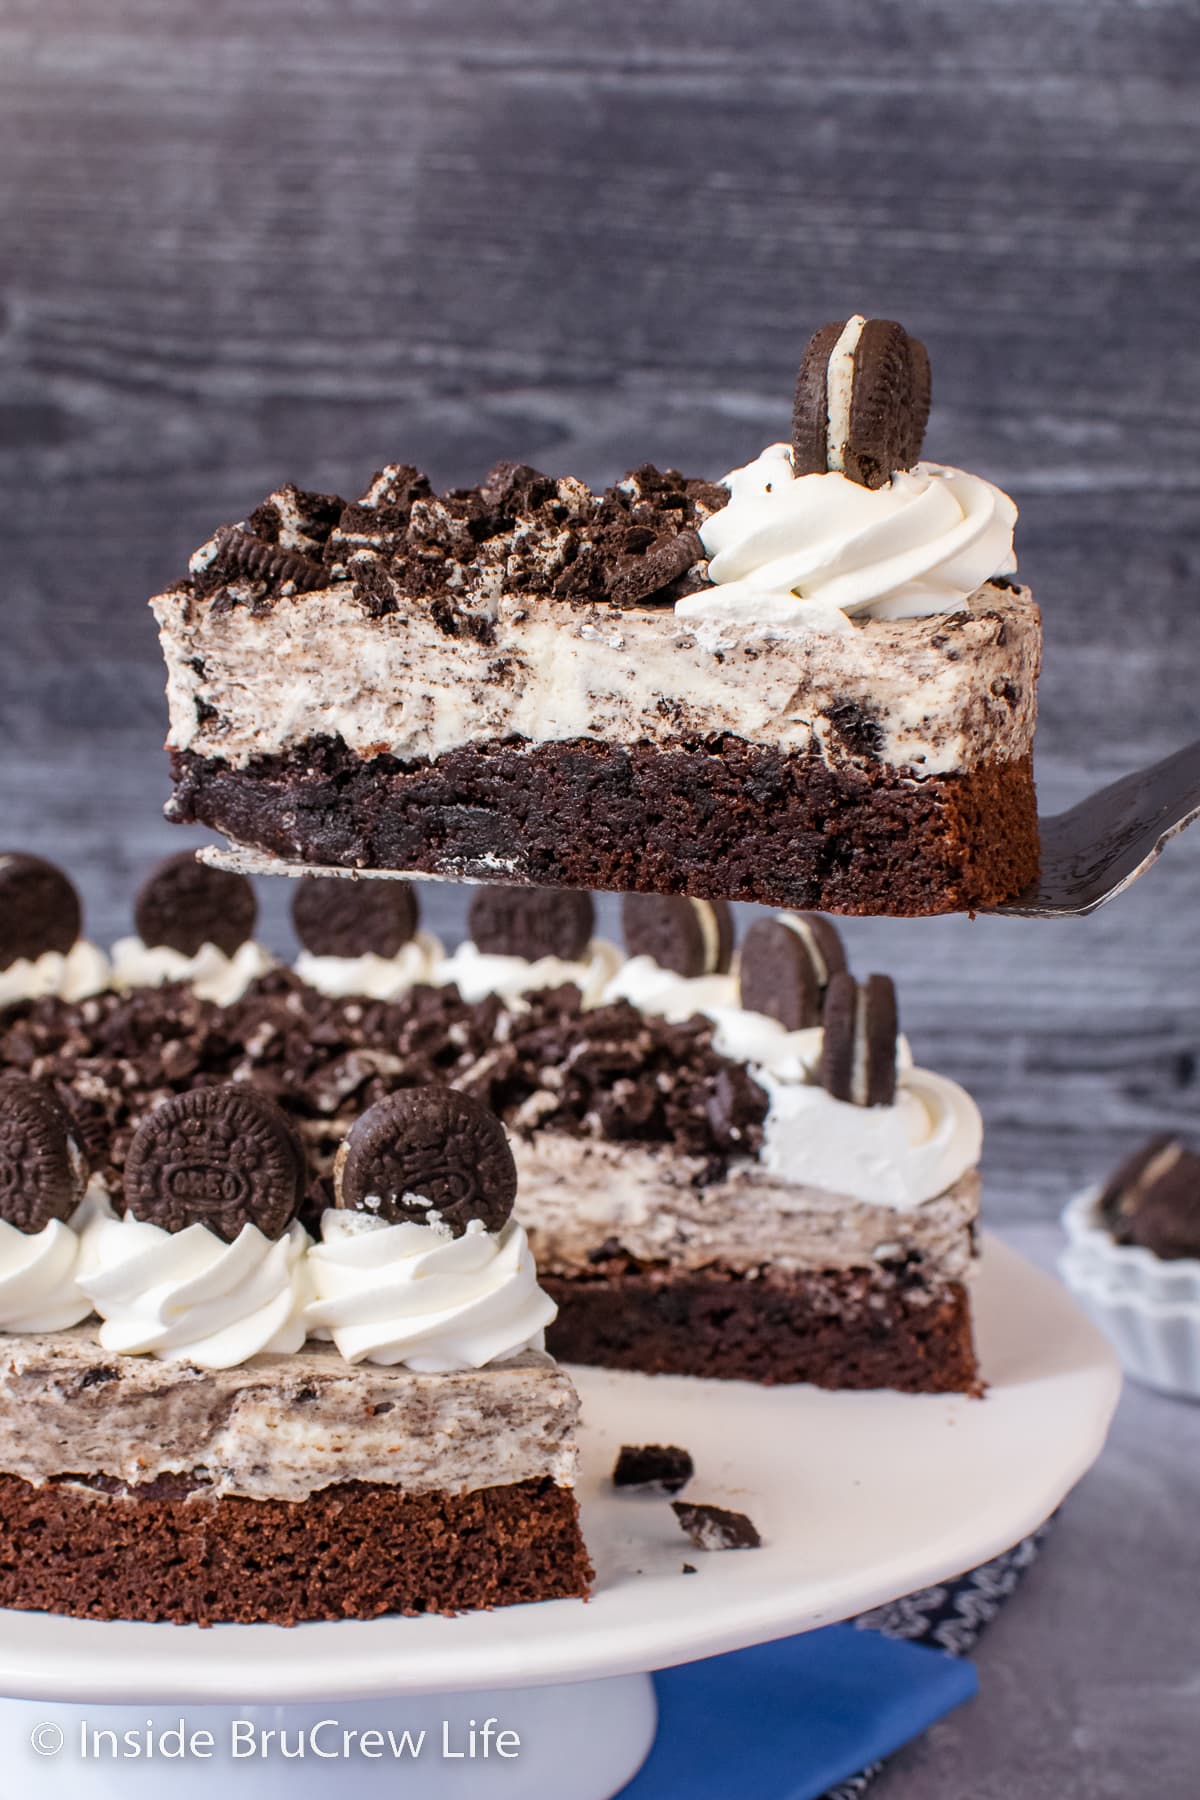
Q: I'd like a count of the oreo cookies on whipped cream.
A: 11